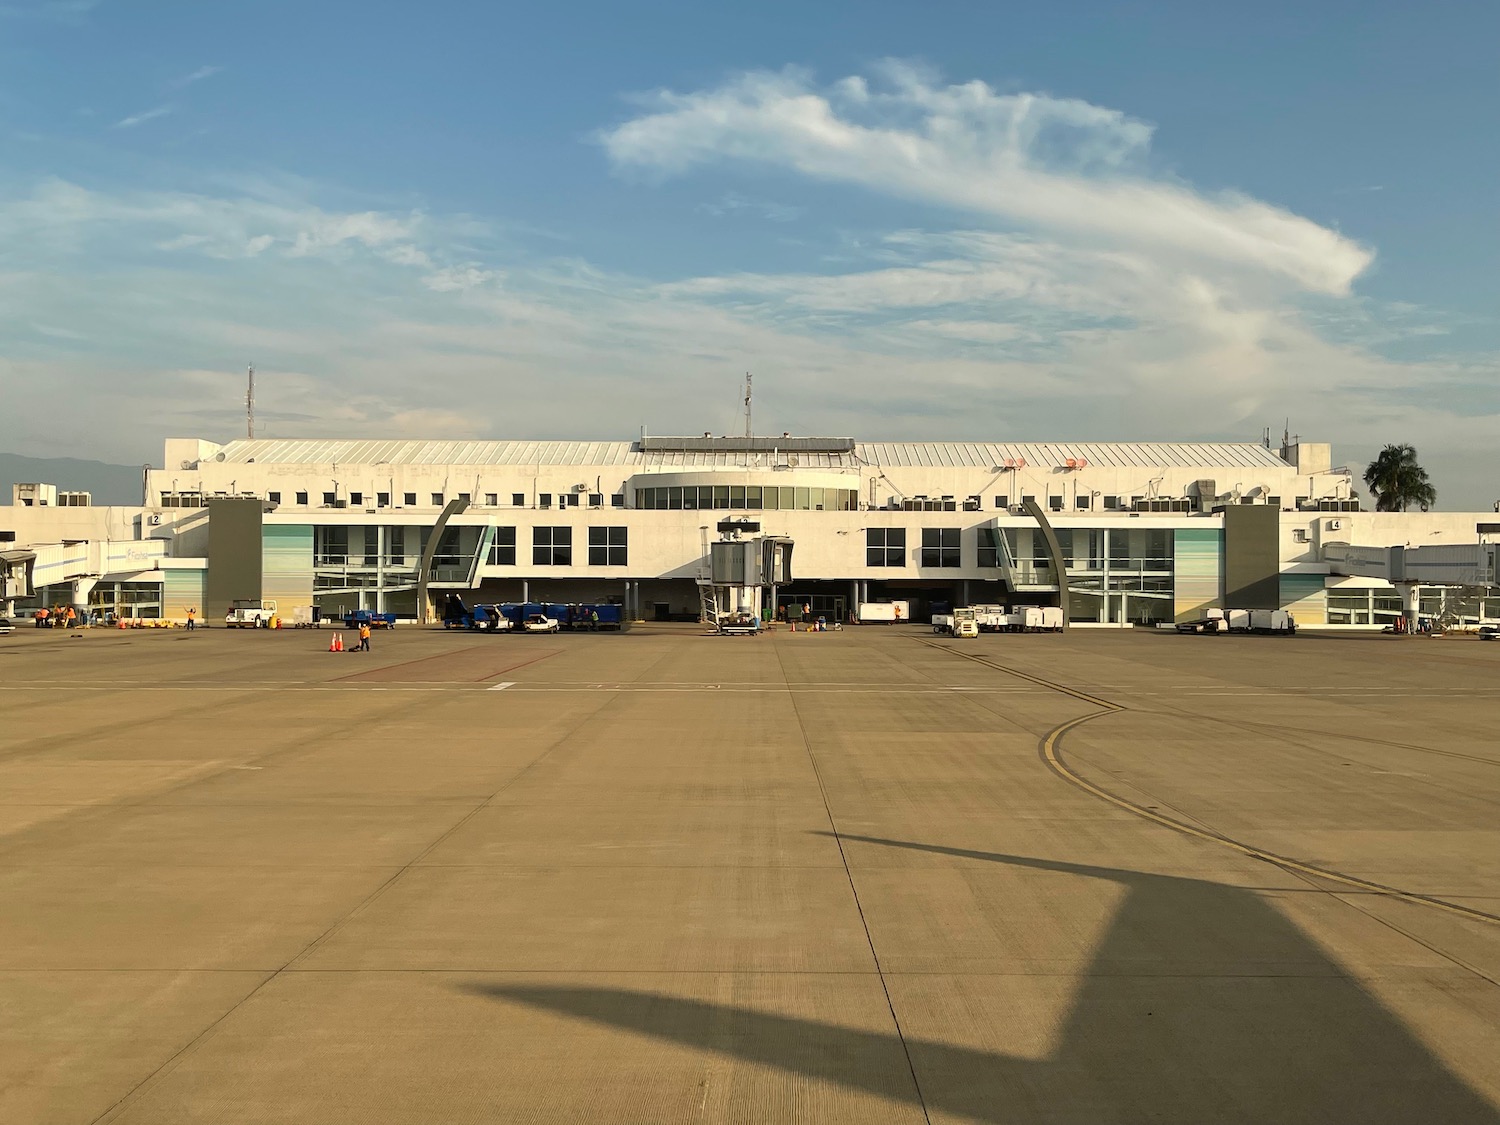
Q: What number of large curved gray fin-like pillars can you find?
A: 2